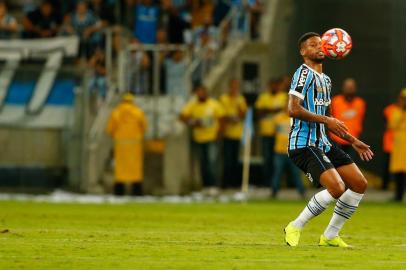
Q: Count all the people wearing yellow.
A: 6